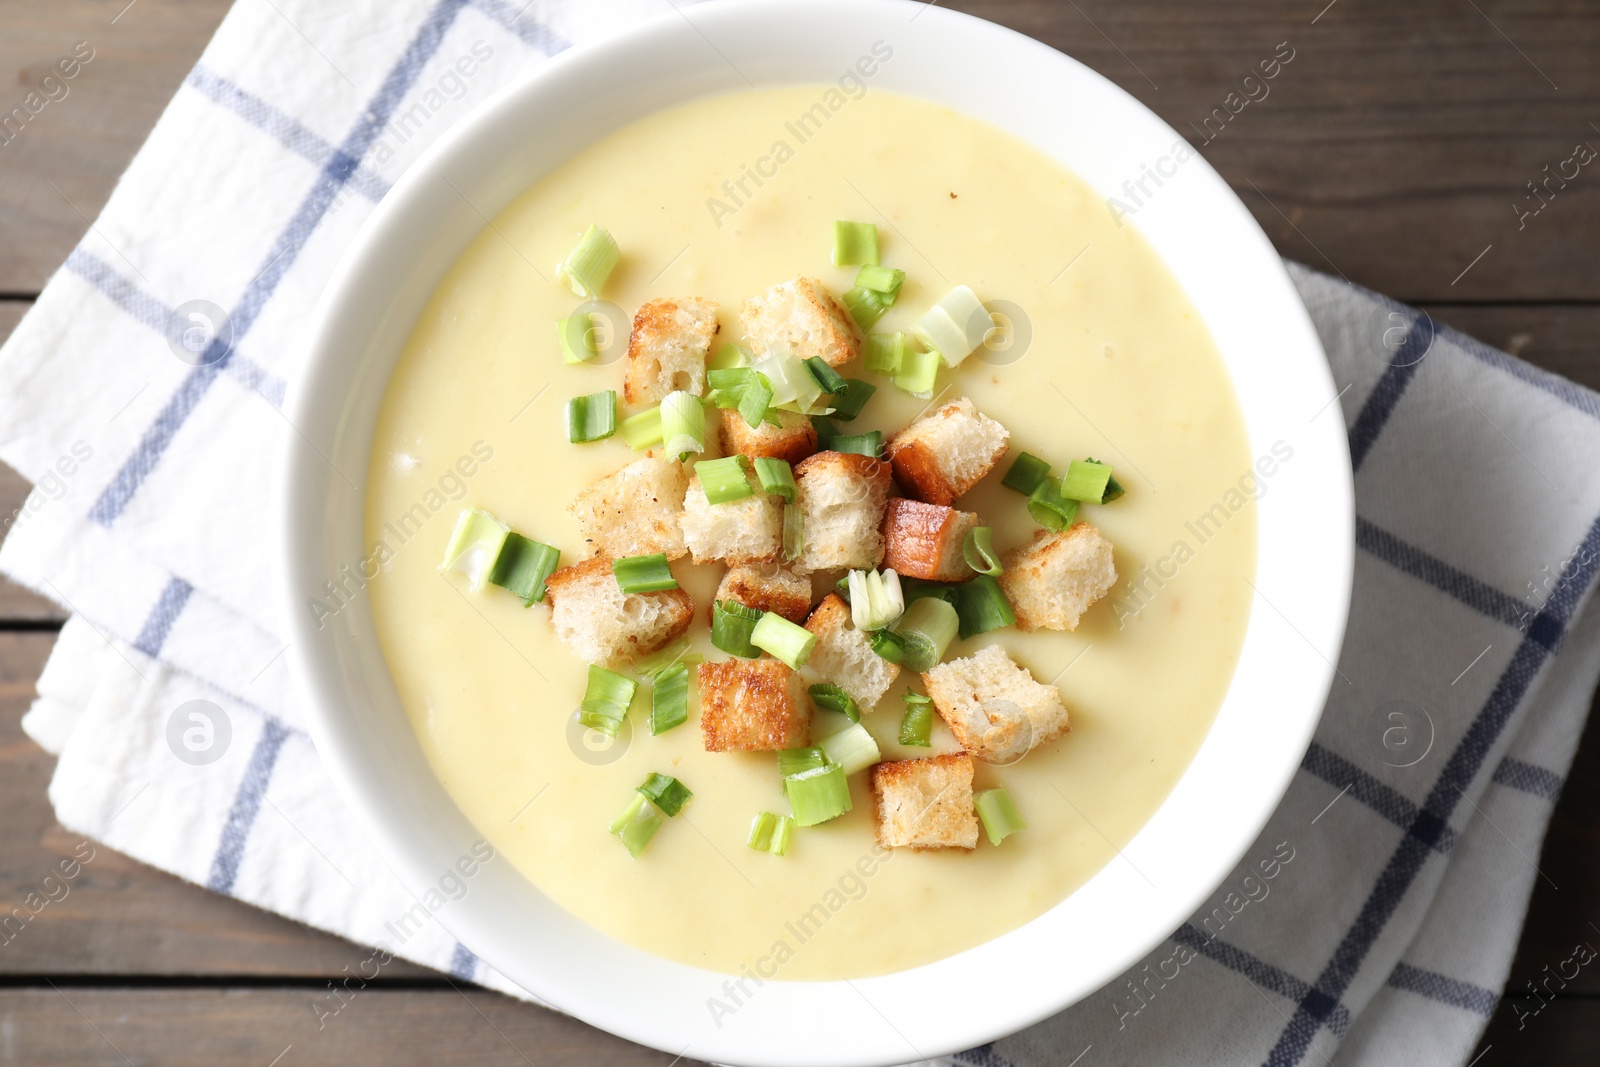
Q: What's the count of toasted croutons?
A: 15